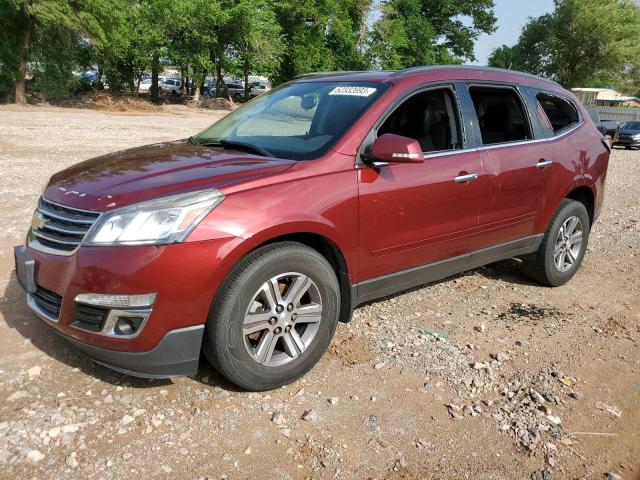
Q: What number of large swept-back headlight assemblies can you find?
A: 1